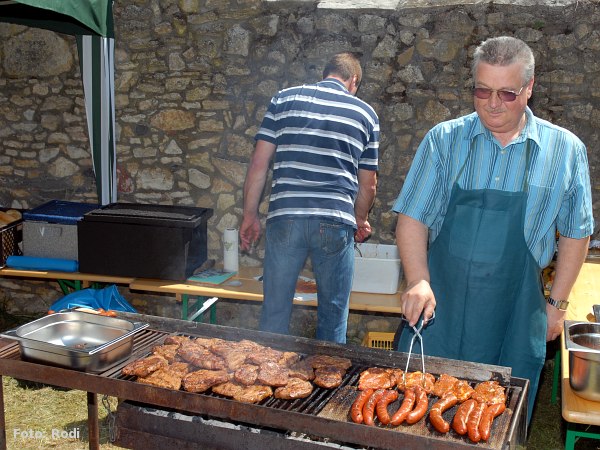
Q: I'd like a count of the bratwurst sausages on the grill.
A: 9